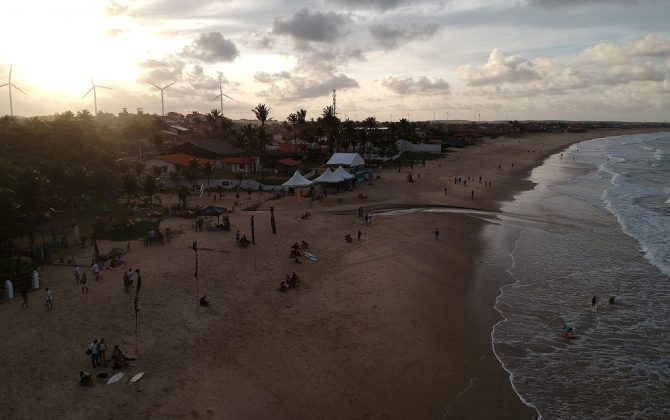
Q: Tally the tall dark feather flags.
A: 4